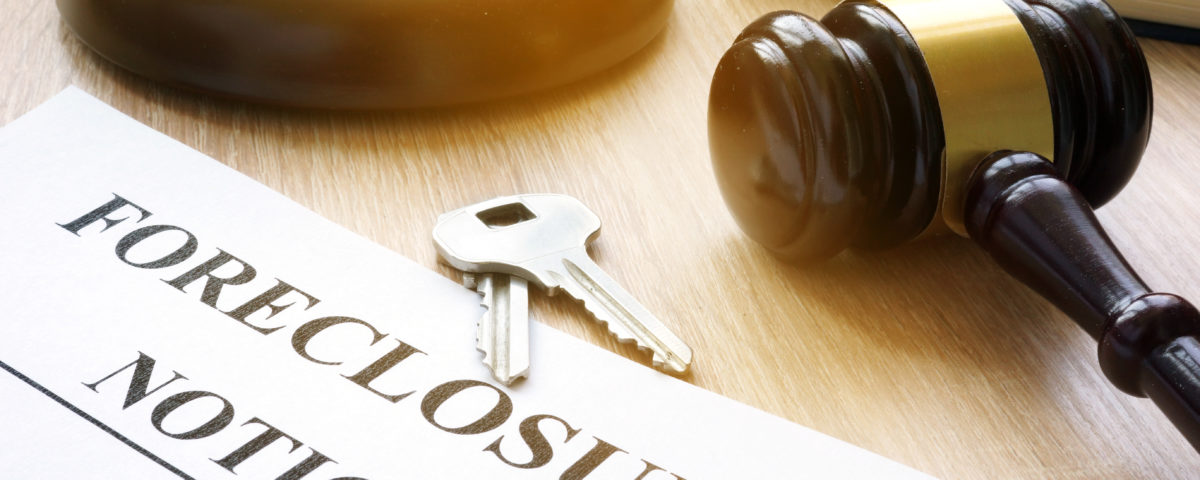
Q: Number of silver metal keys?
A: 2